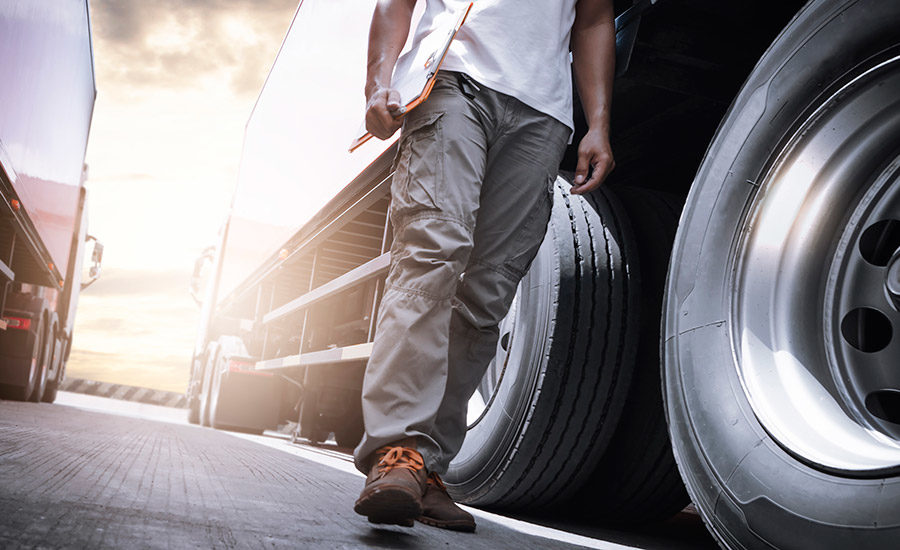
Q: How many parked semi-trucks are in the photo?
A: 2